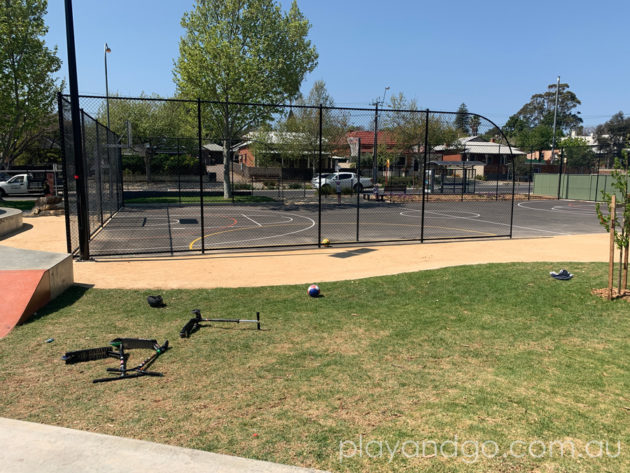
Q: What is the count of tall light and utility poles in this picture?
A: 4